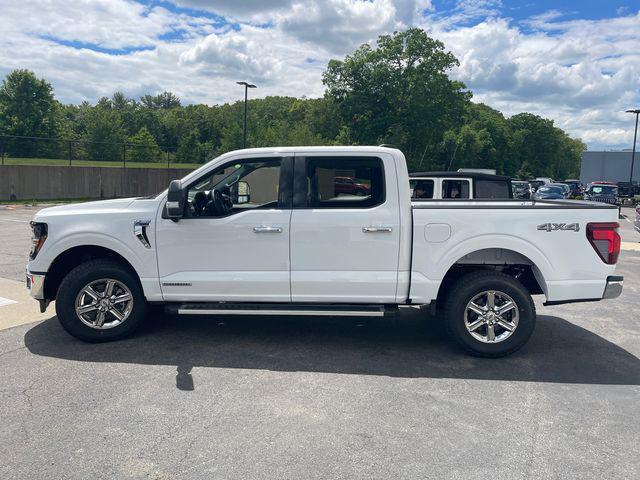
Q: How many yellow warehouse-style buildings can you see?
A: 0